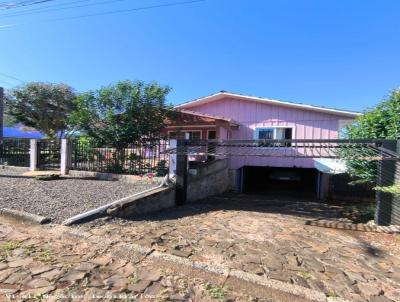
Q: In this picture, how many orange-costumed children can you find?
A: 0